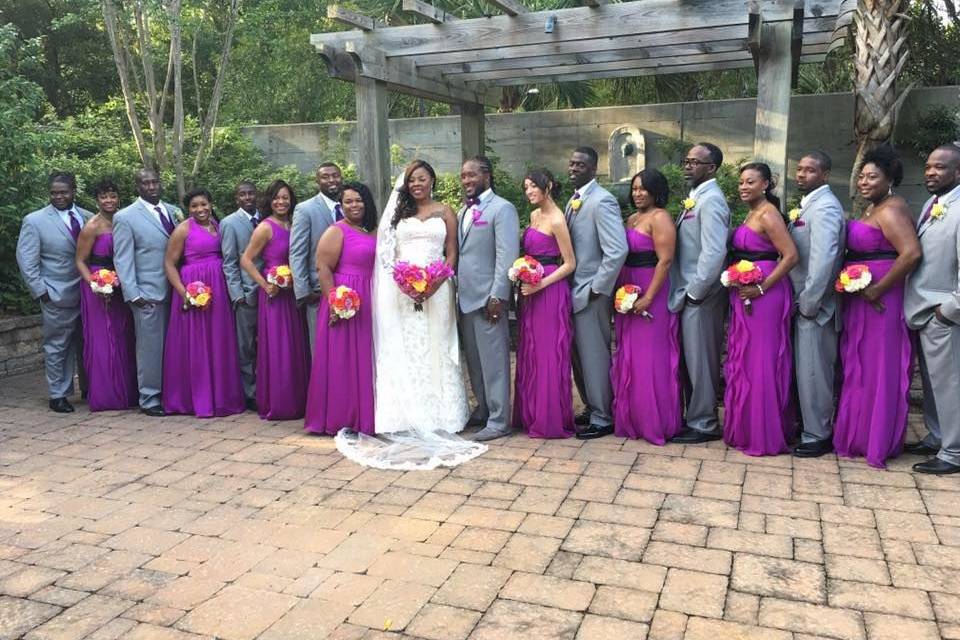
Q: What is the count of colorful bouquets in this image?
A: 9